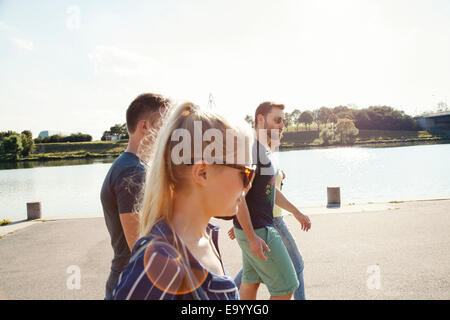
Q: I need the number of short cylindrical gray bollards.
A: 2